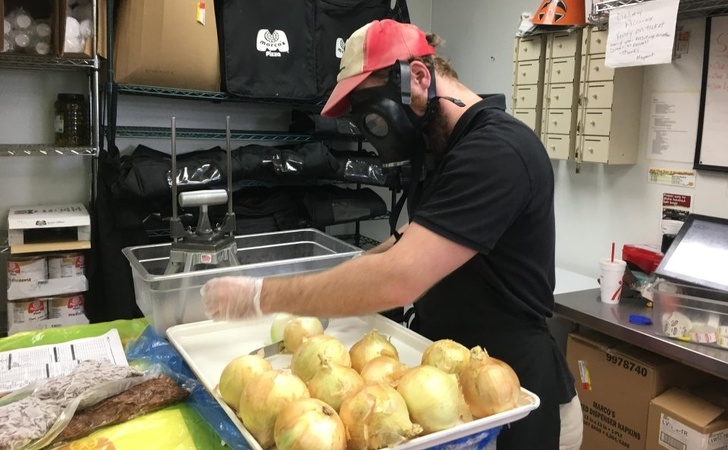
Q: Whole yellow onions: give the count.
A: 11